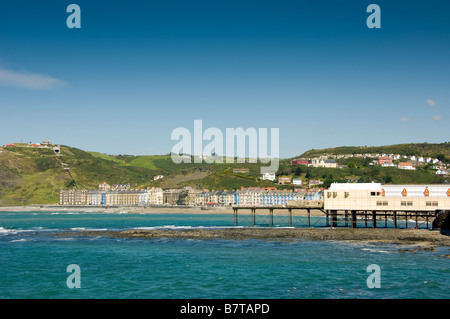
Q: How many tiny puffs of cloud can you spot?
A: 3